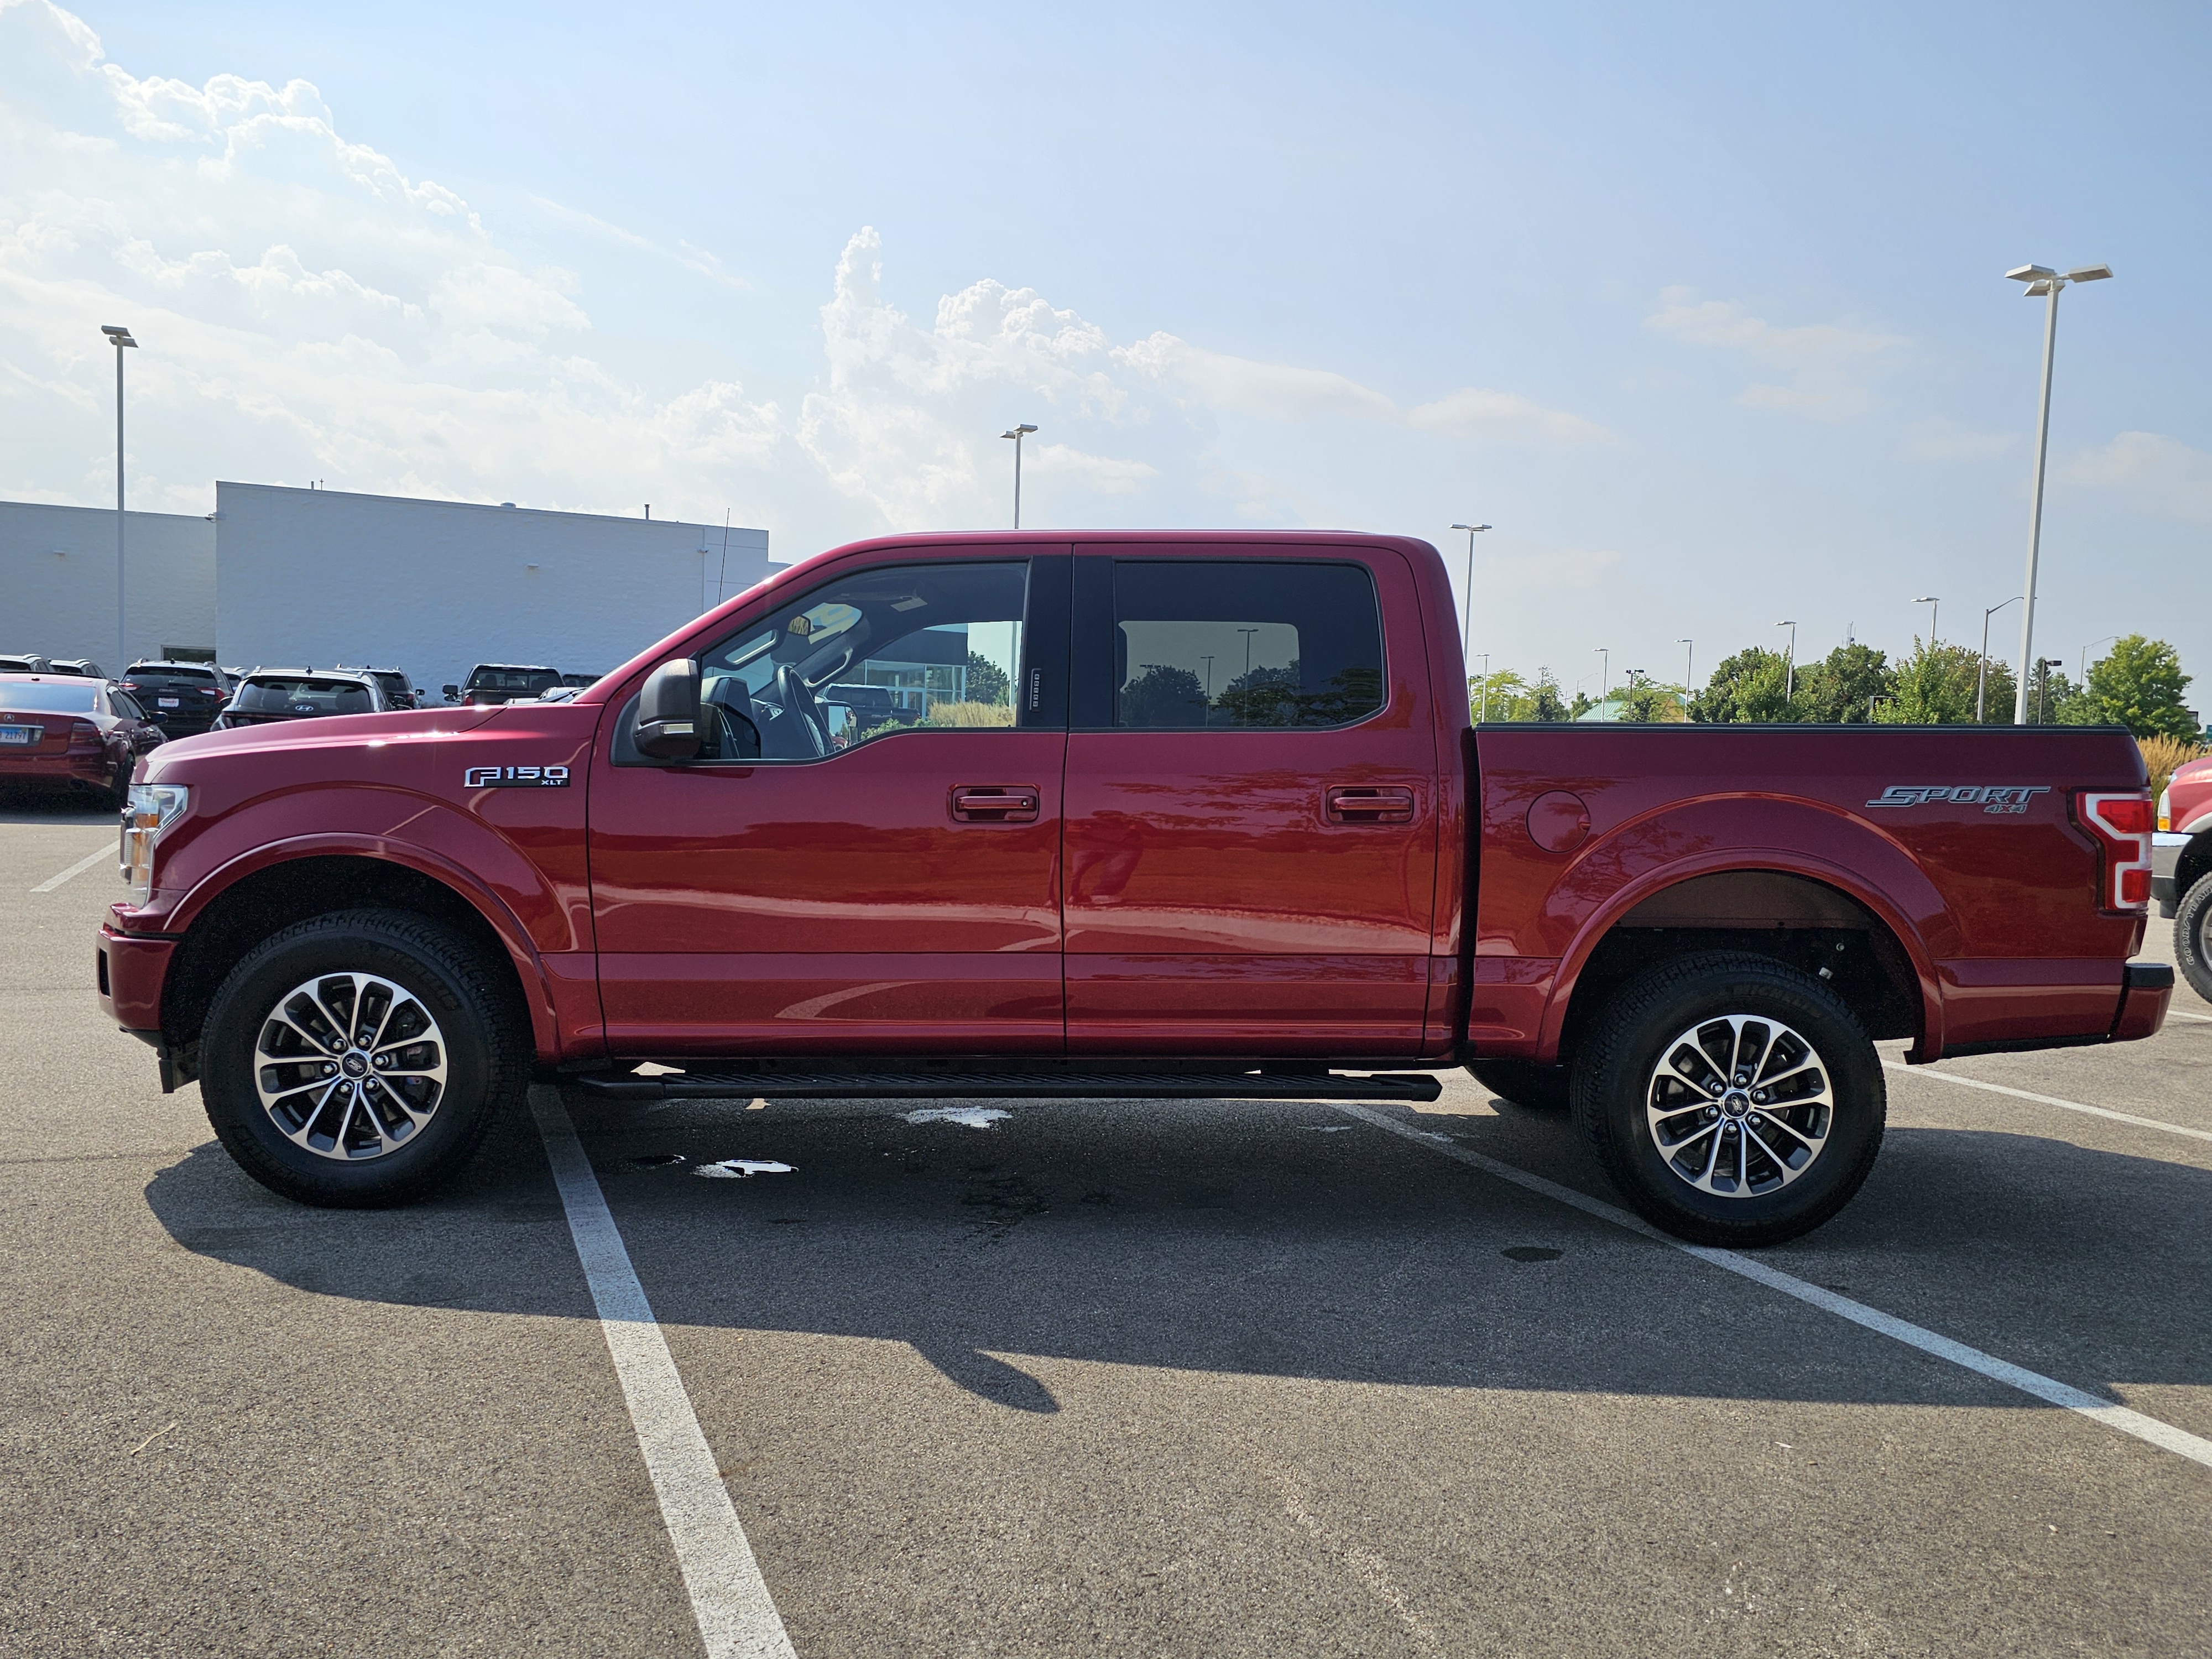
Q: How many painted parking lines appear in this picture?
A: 5